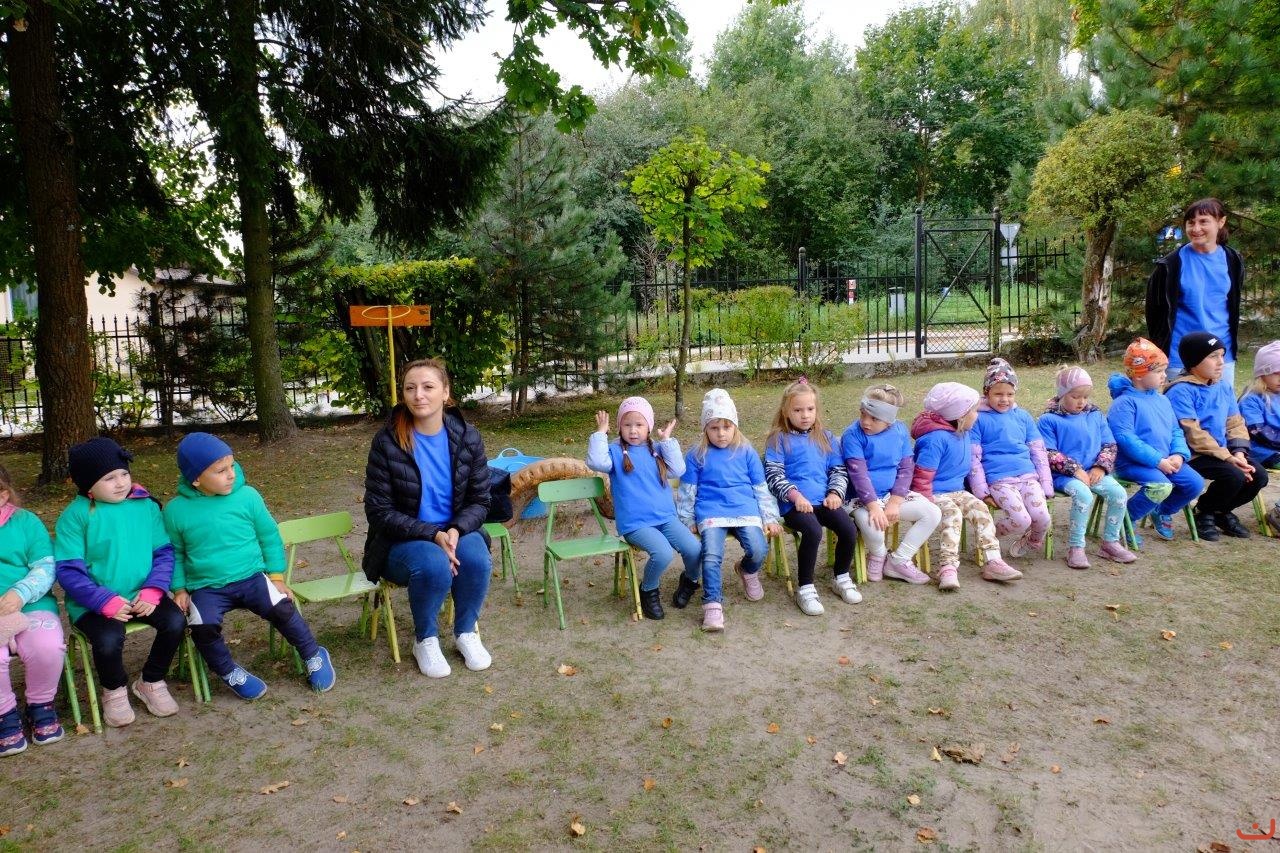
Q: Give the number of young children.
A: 13